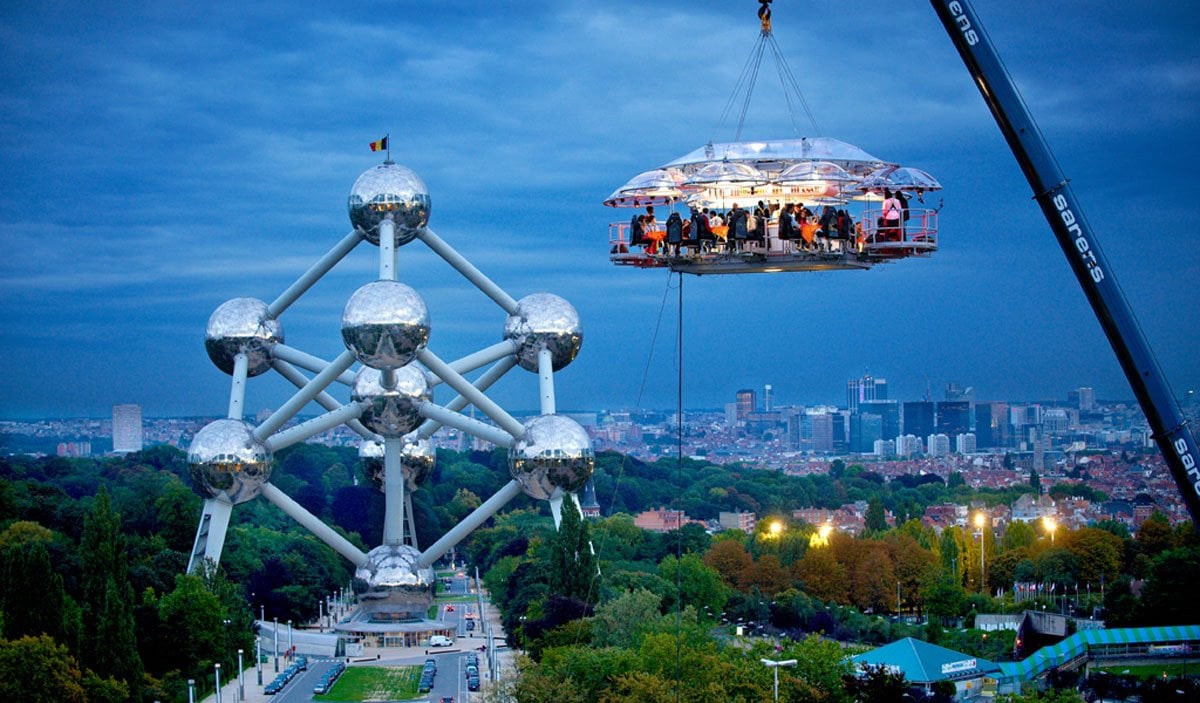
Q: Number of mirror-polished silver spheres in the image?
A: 9